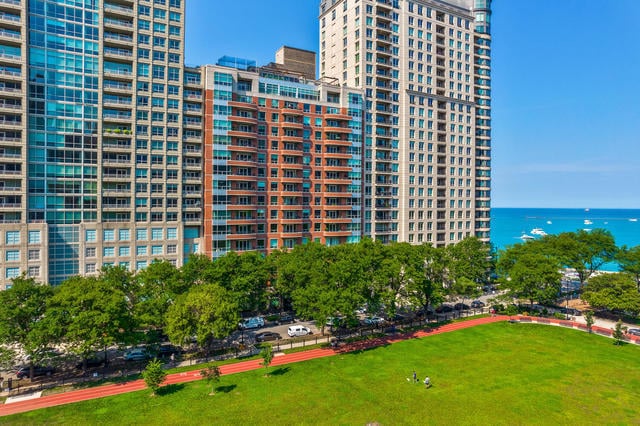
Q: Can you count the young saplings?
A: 5